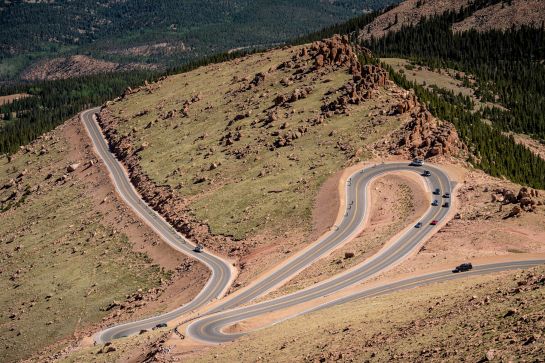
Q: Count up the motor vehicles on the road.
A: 11